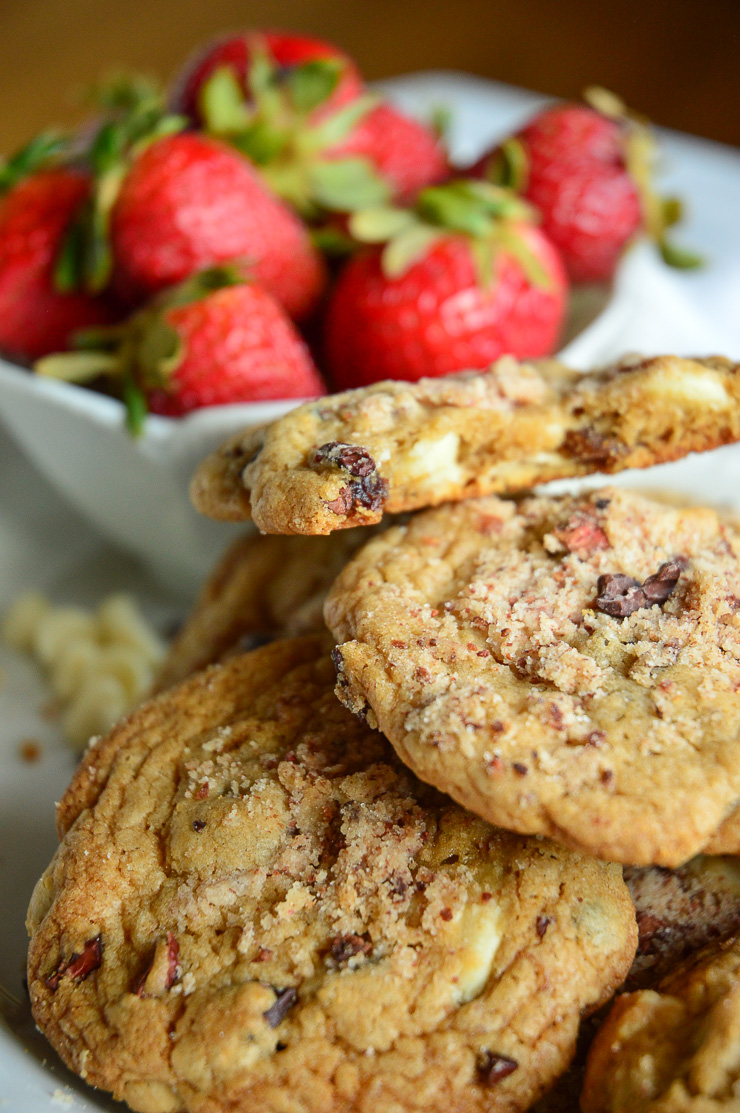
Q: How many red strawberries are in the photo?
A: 7